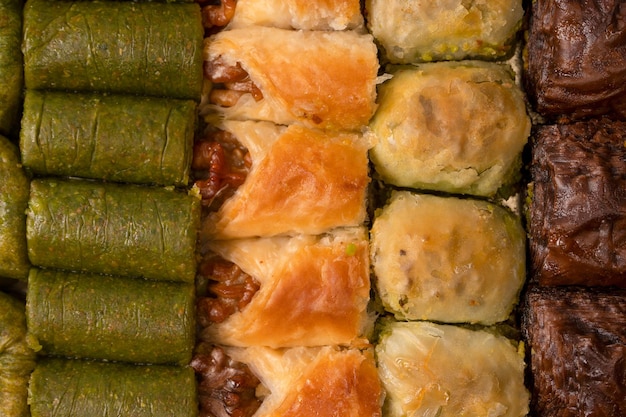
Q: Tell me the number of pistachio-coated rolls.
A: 5